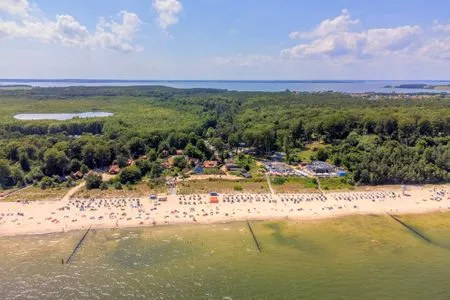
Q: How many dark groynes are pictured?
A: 3